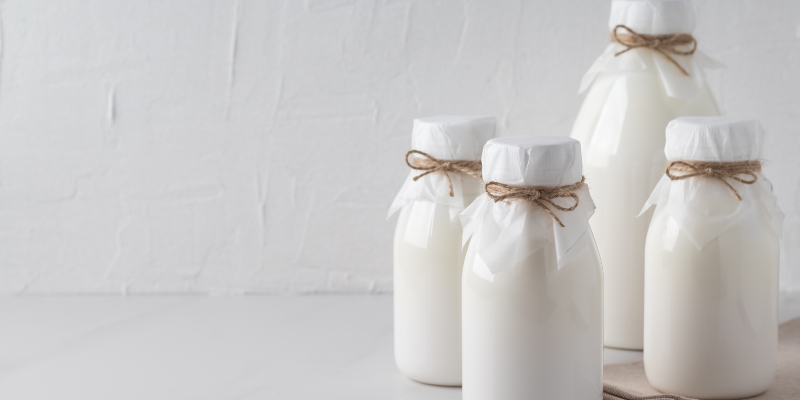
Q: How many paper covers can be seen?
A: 4